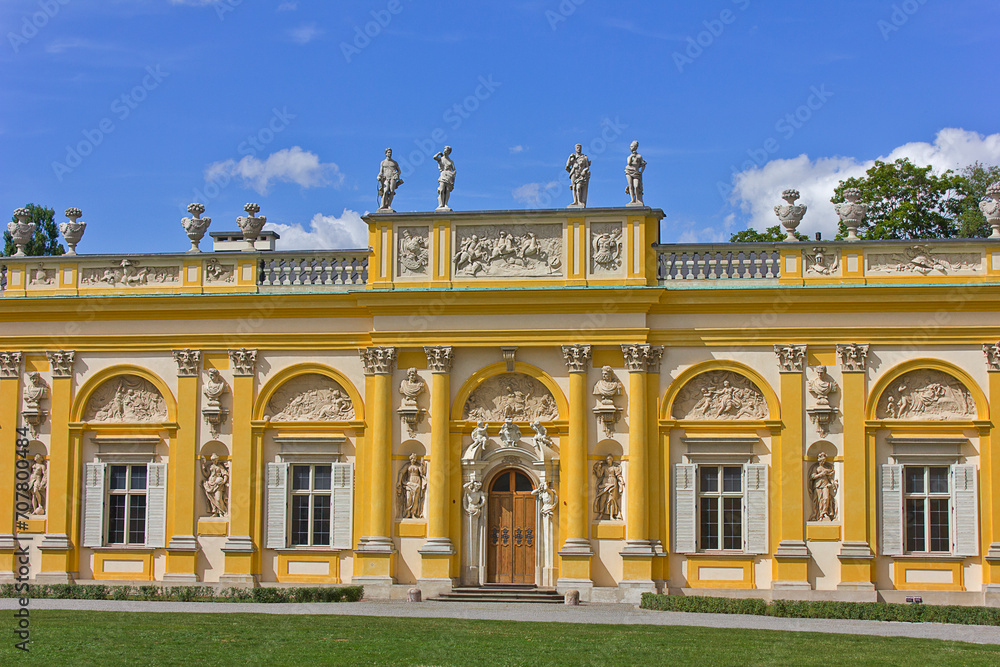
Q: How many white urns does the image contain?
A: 7